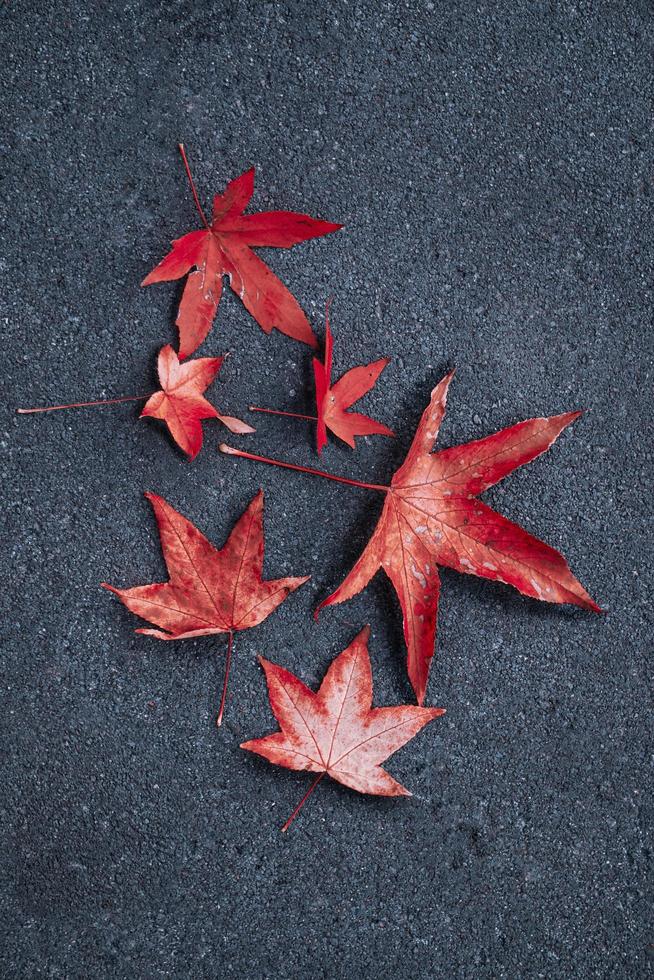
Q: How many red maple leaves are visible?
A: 6